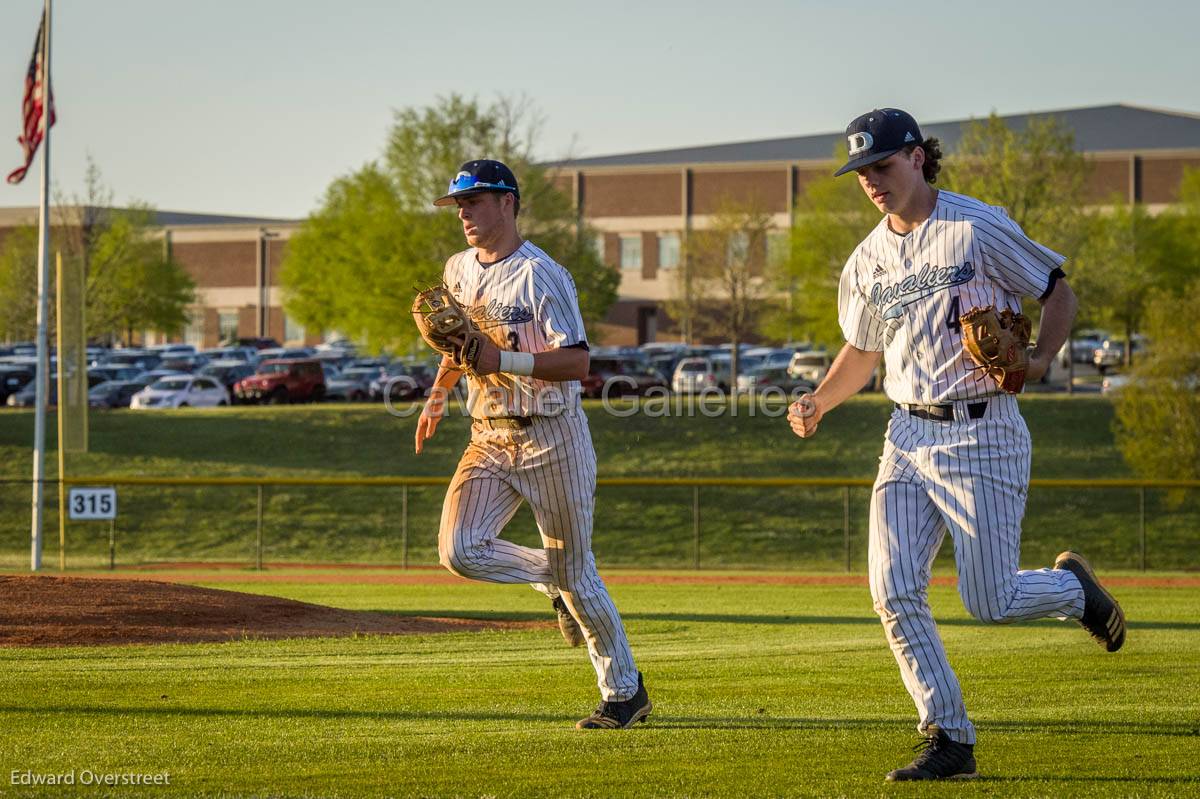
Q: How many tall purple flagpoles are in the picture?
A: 0